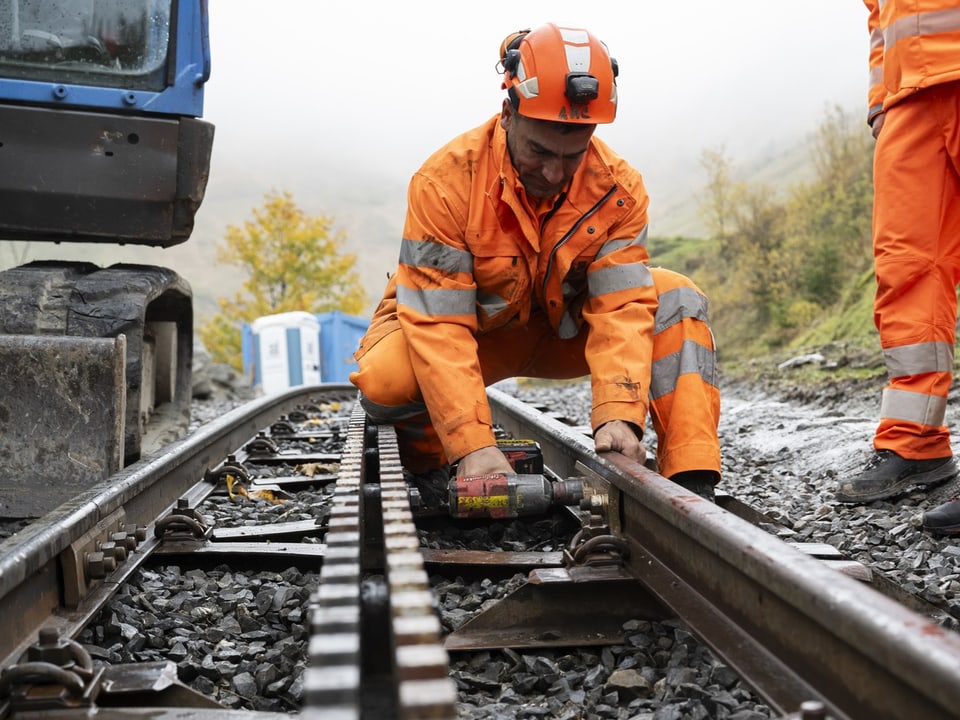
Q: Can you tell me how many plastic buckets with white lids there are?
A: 0